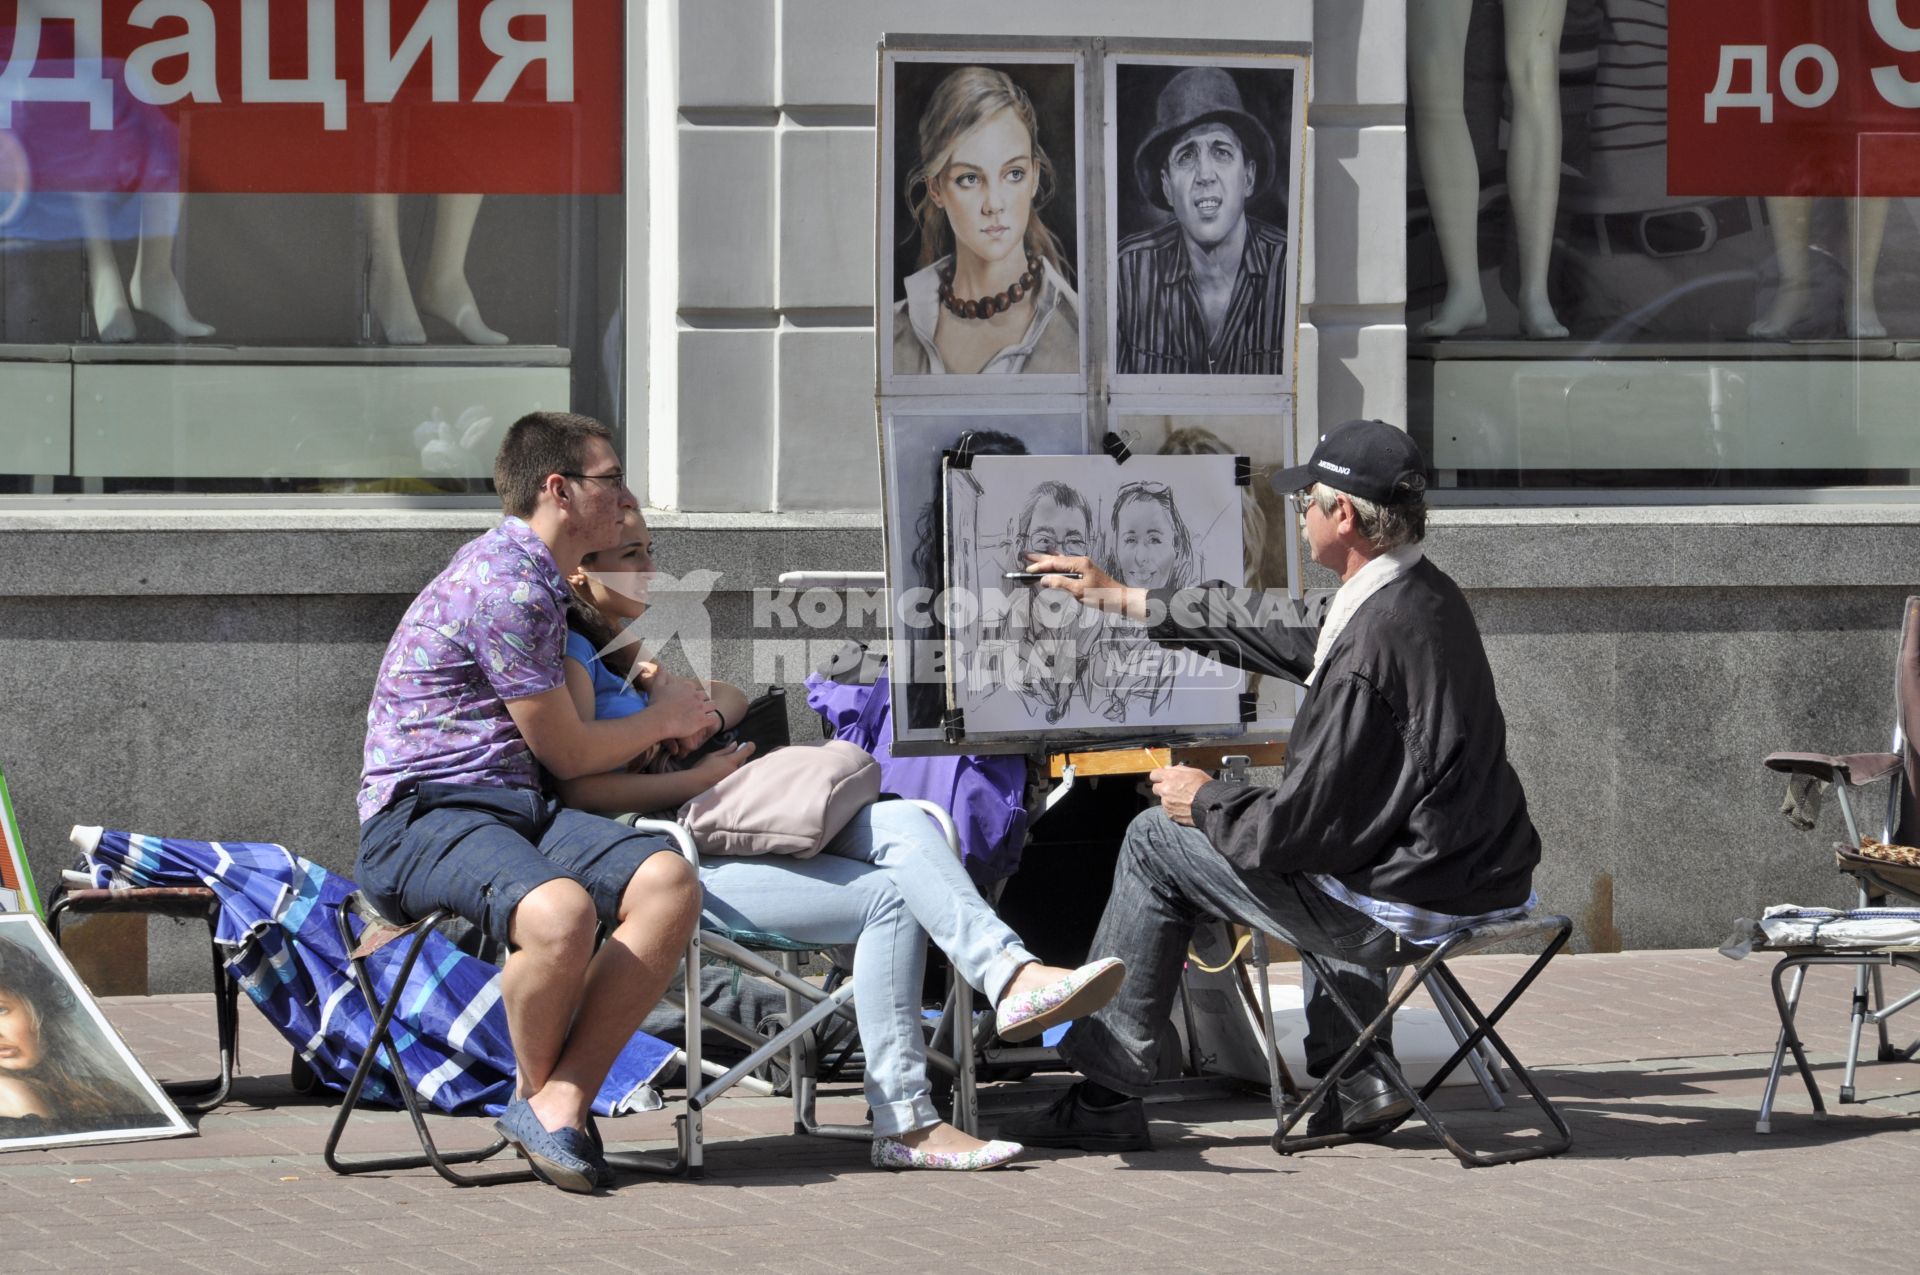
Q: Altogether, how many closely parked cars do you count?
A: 0